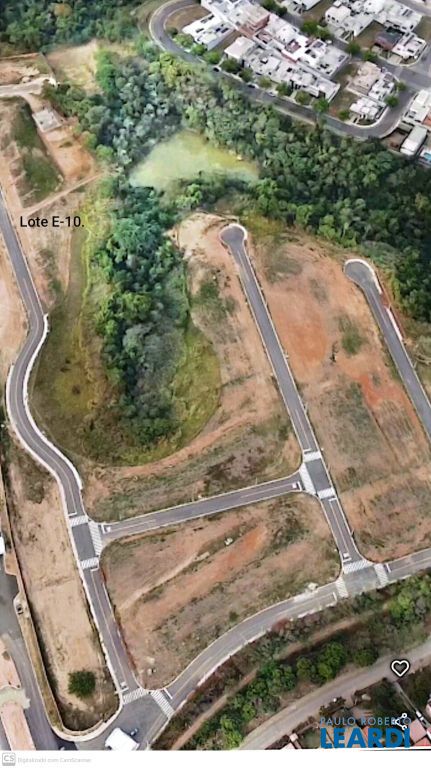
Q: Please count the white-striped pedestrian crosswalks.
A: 11